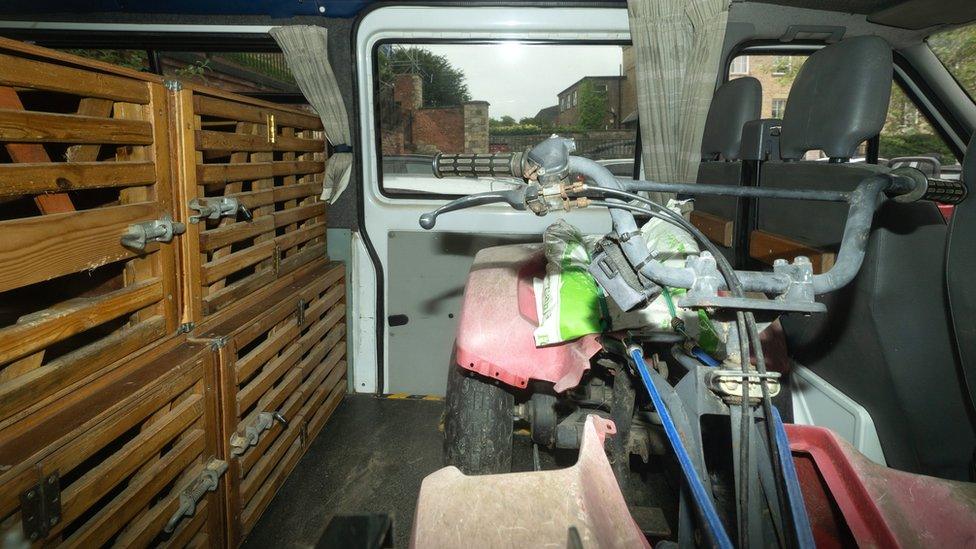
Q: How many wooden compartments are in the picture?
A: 4